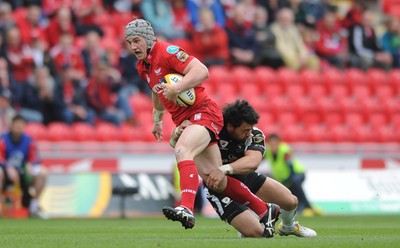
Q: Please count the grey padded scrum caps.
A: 1